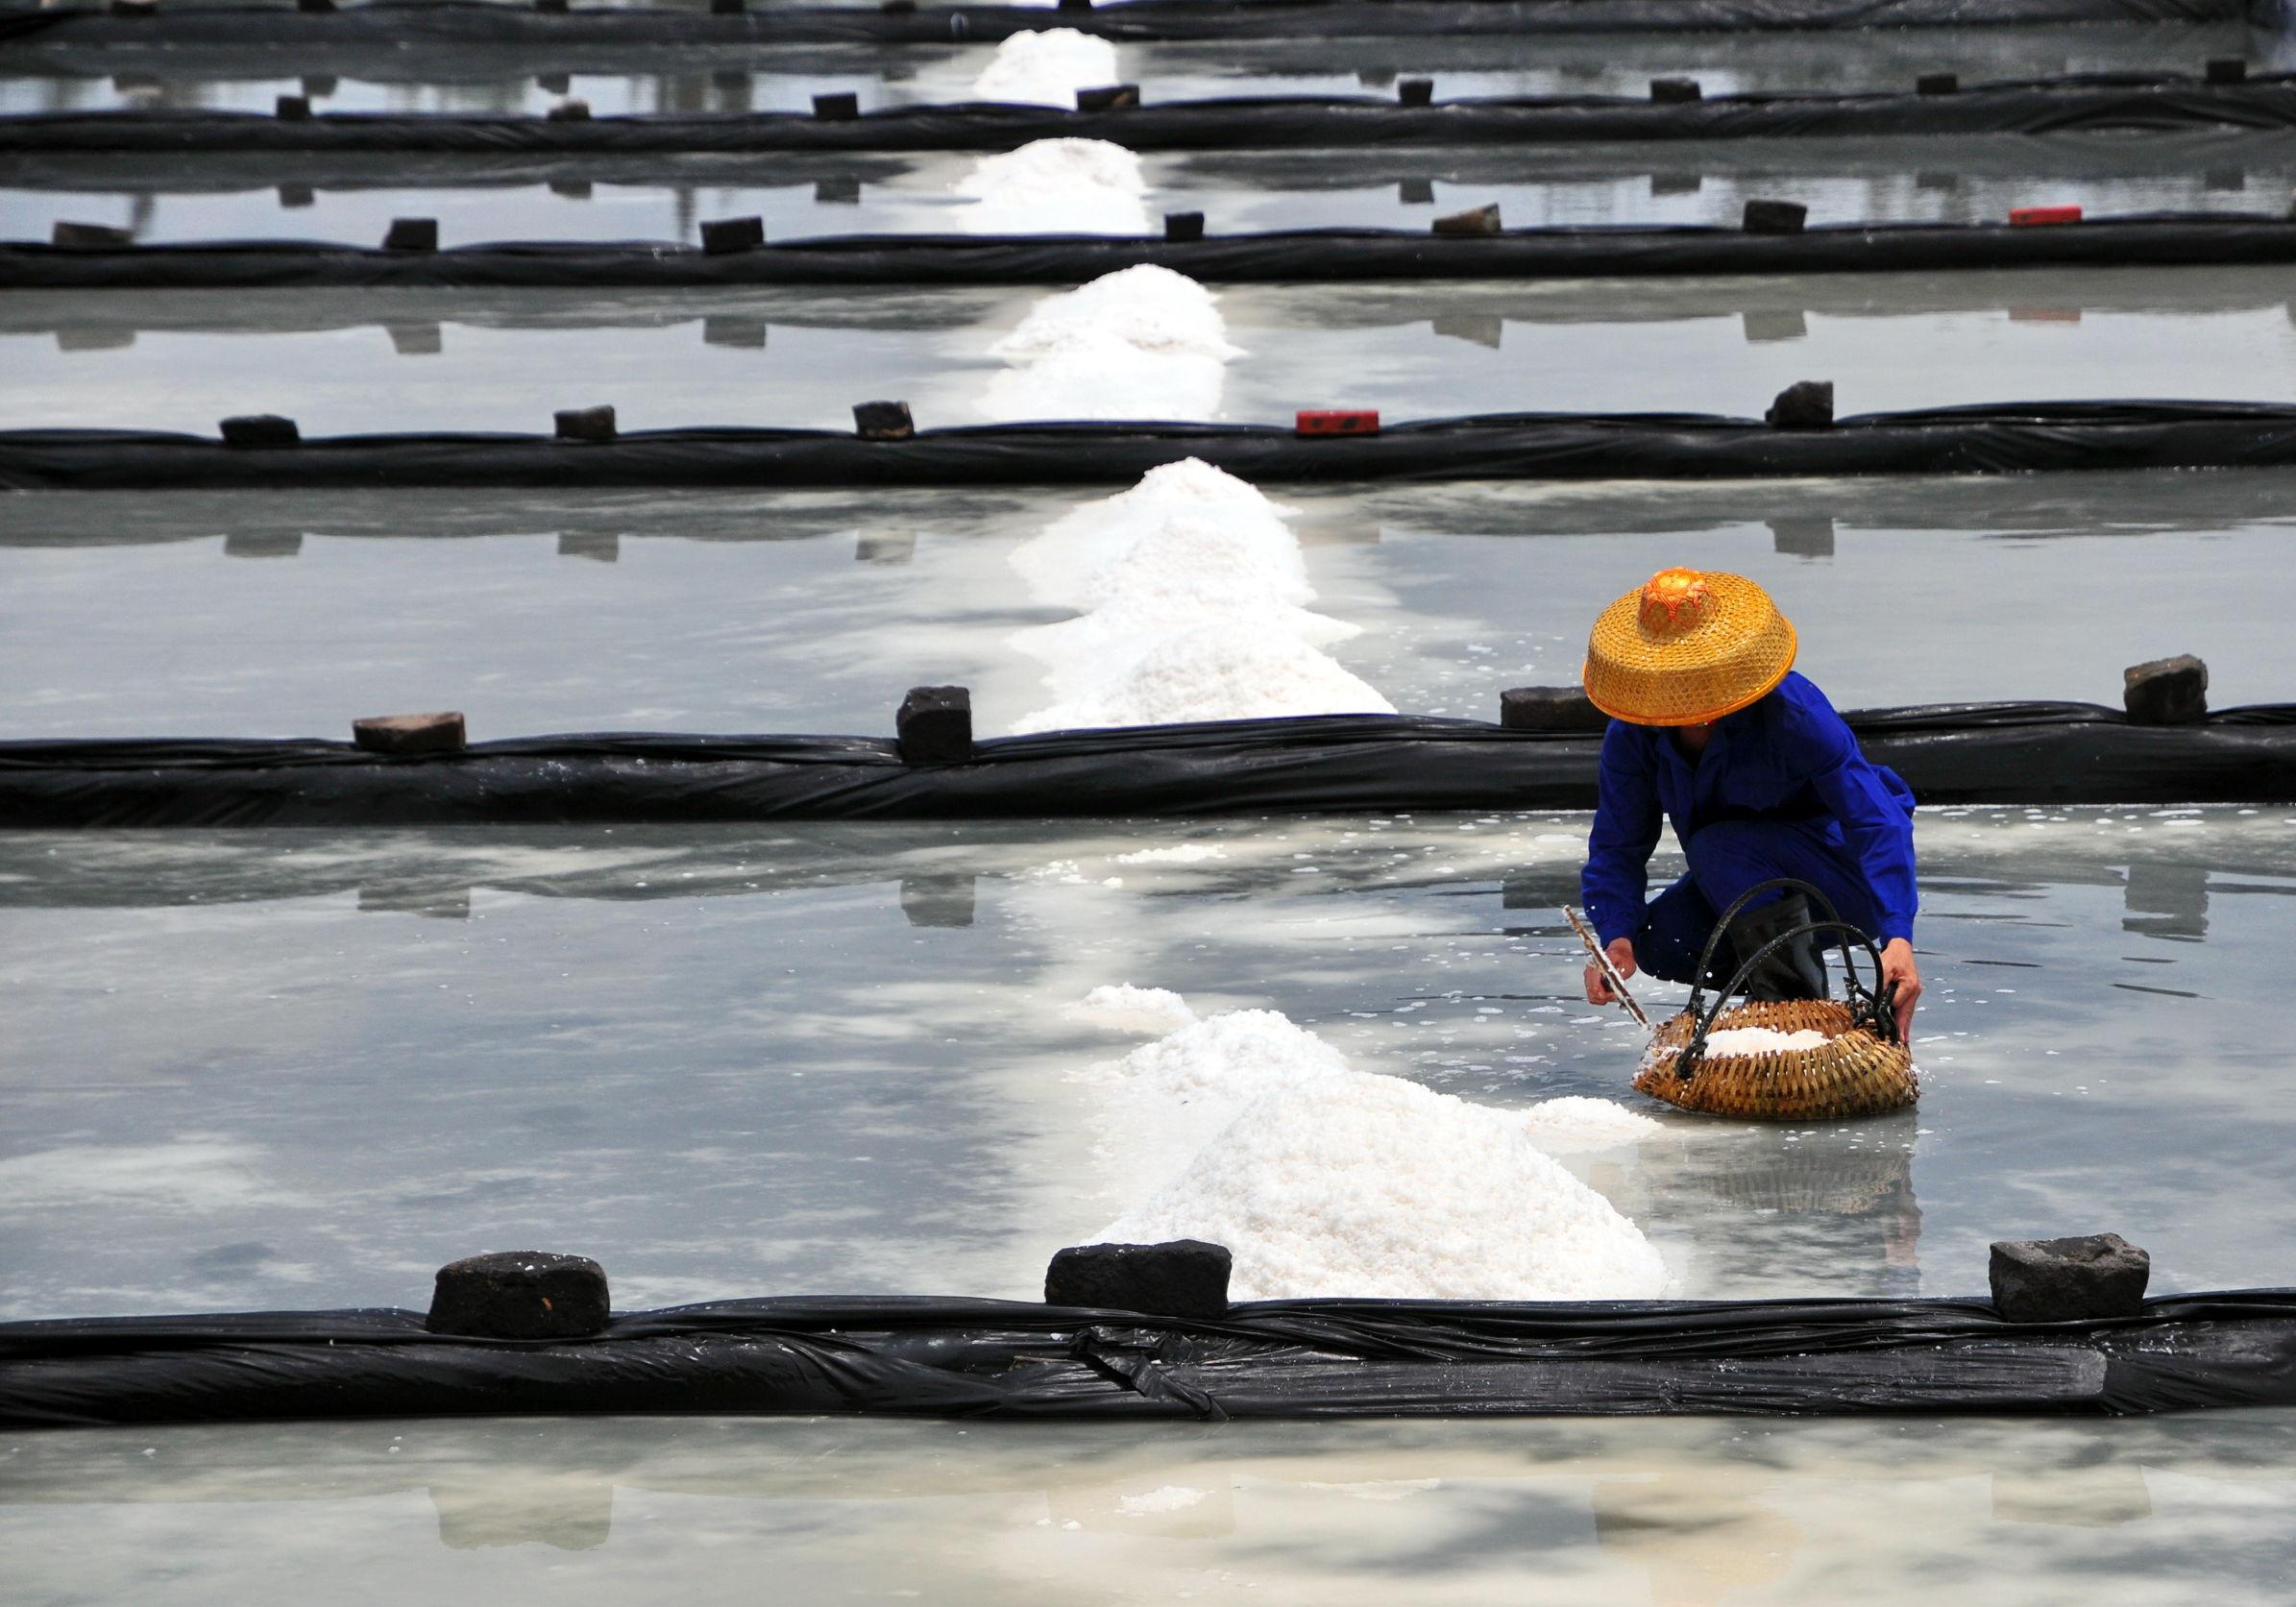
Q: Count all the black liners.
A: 6